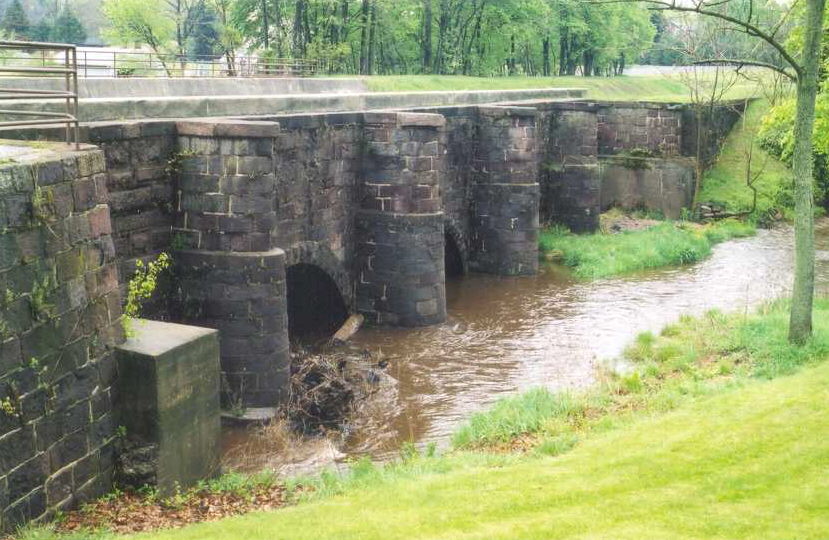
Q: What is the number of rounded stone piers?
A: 4